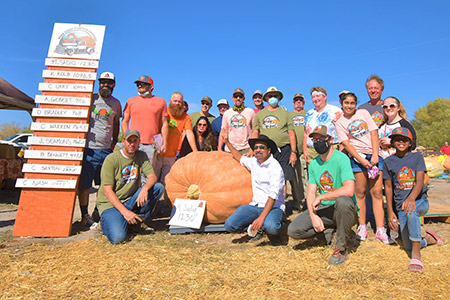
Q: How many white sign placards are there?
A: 12